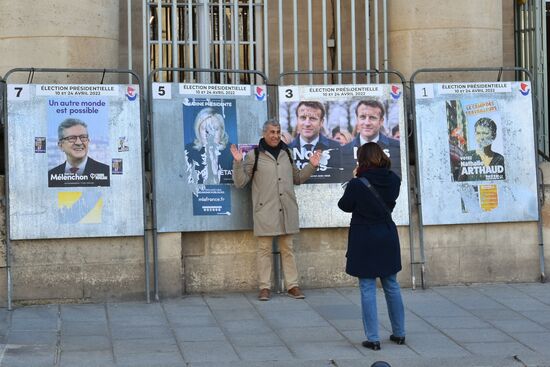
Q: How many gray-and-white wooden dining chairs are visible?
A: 0